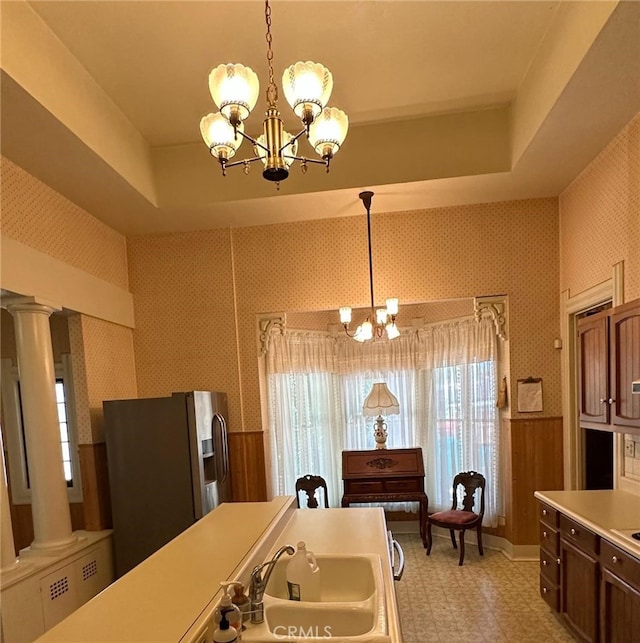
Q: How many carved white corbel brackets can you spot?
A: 2